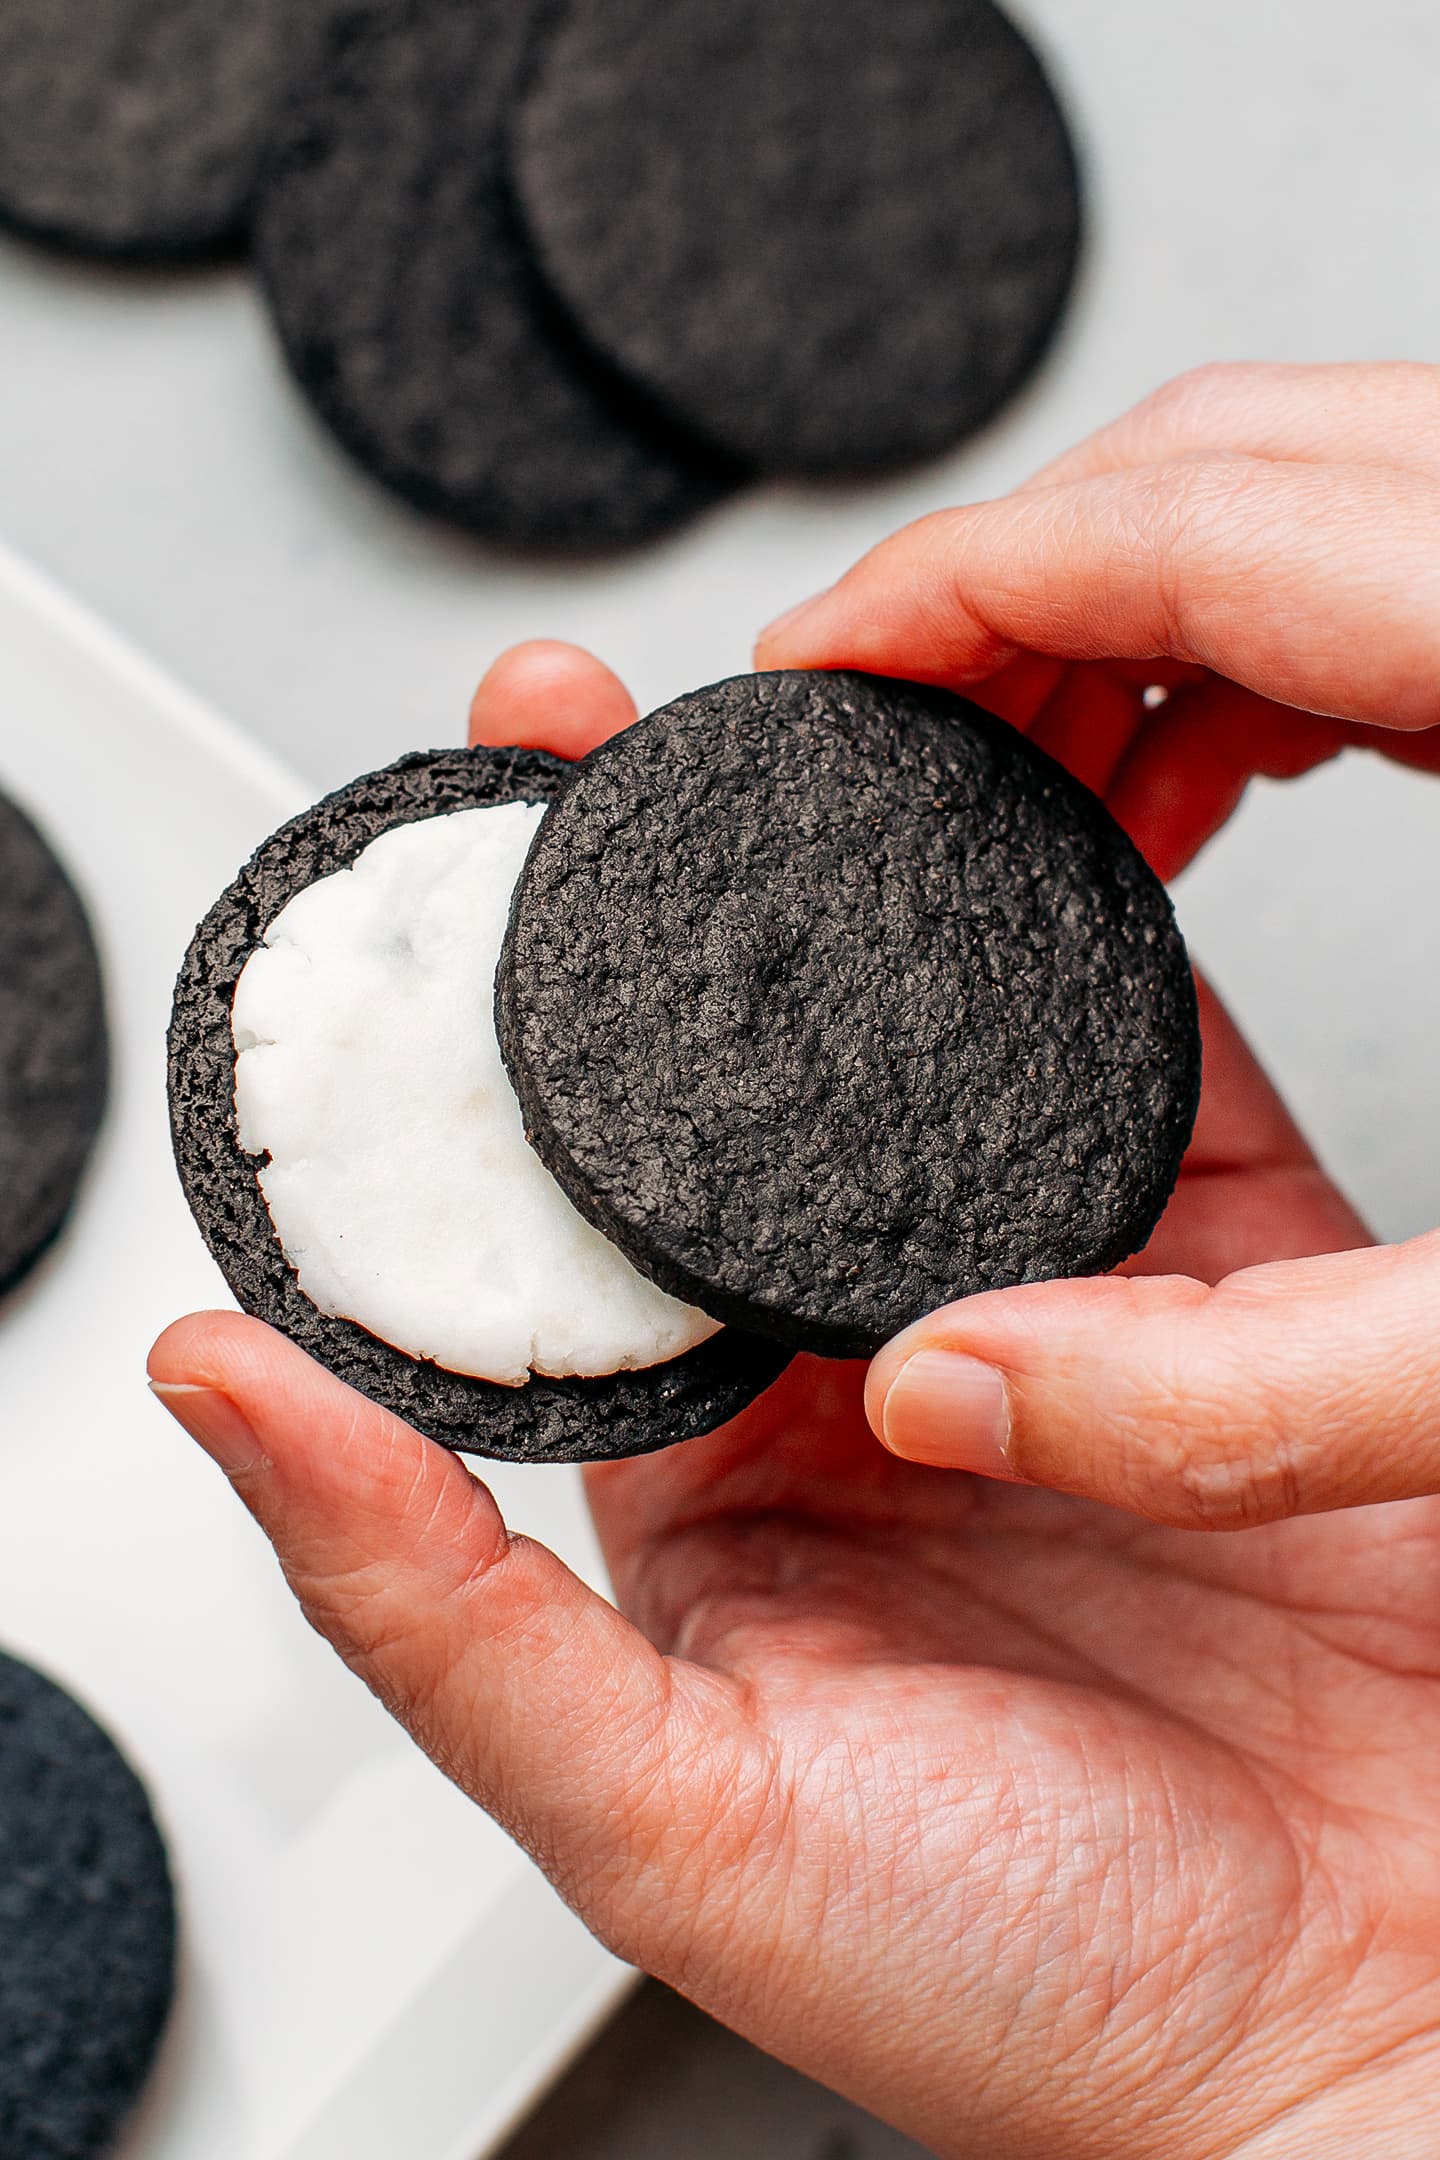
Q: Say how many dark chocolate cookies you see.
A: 7